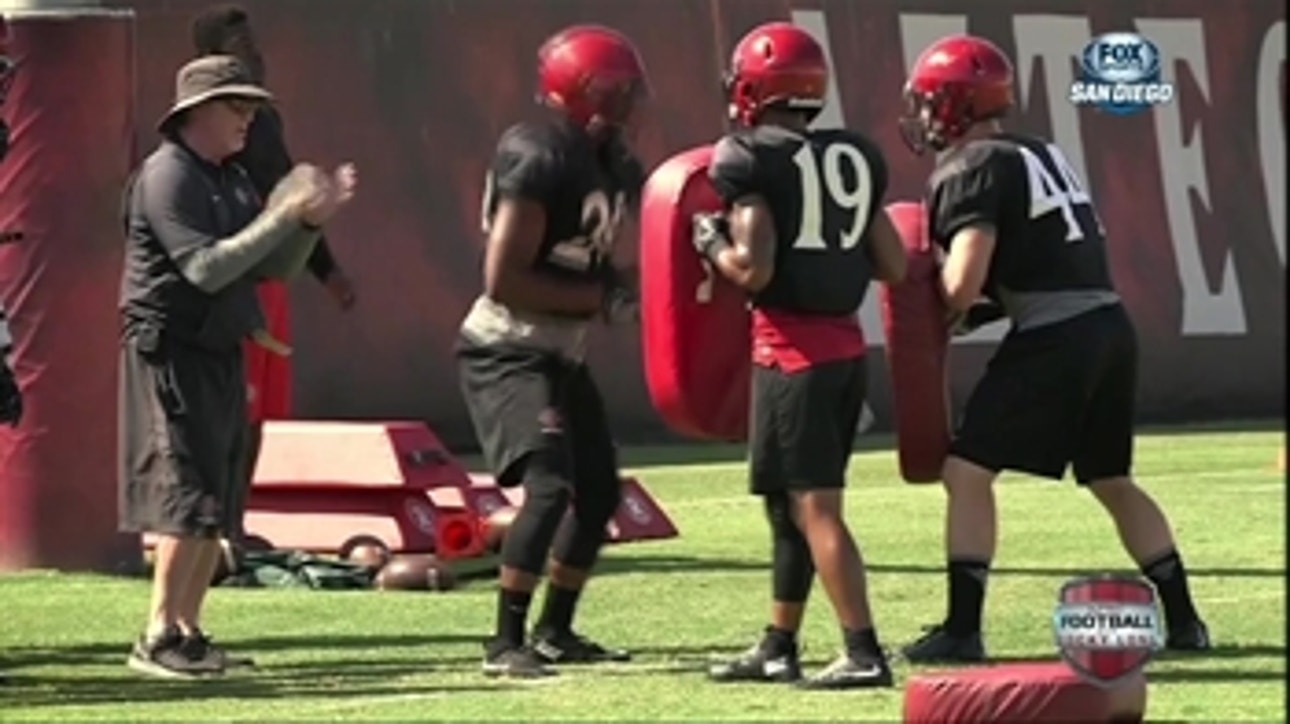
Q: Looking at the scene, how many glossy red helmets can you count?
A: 3